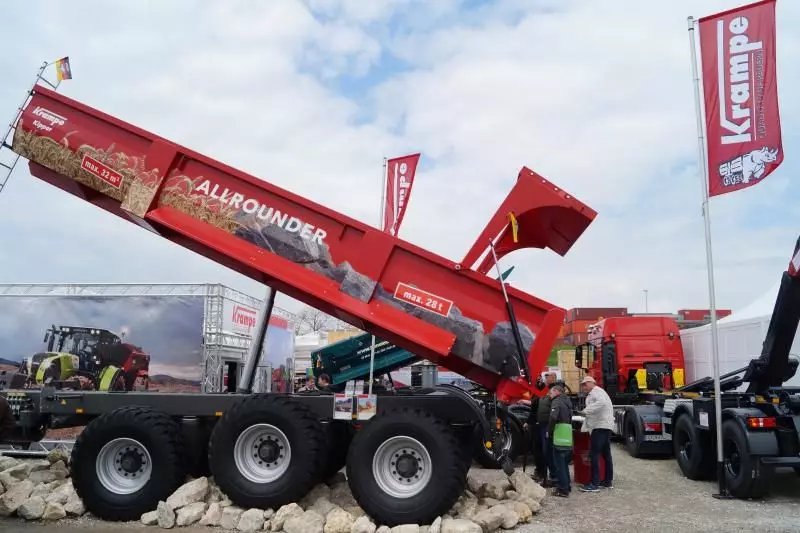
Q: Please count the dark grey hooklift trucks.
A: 1